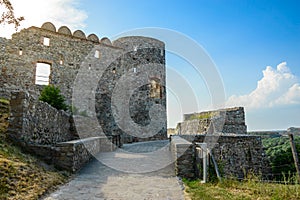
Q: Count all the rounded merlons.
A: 5